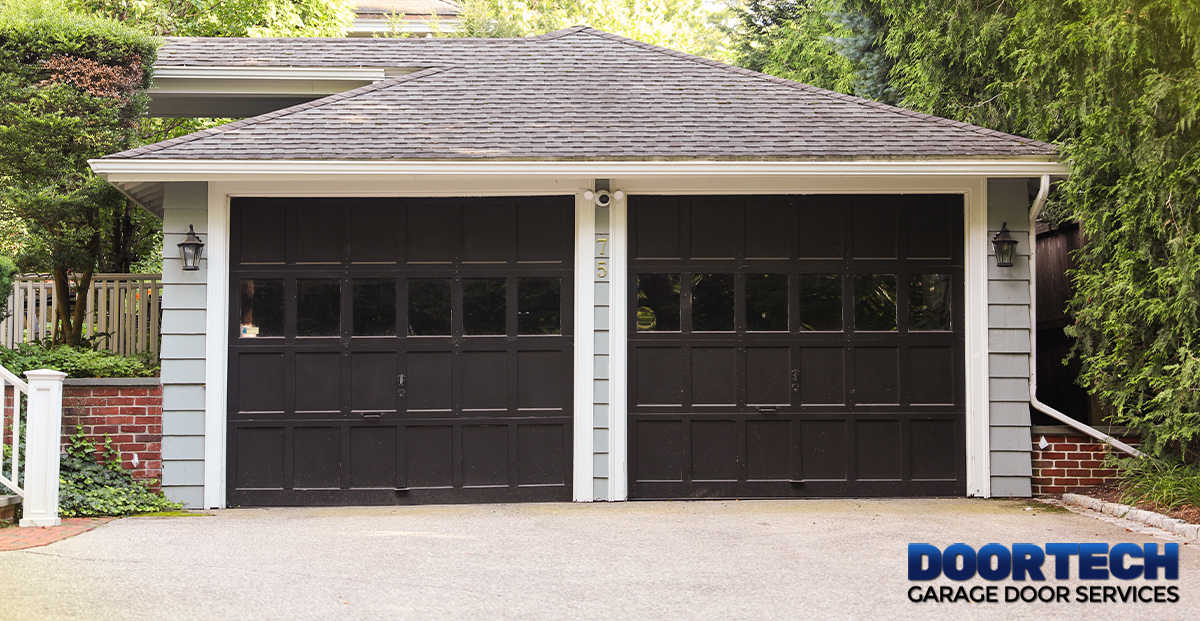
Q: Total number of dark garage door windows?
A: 12